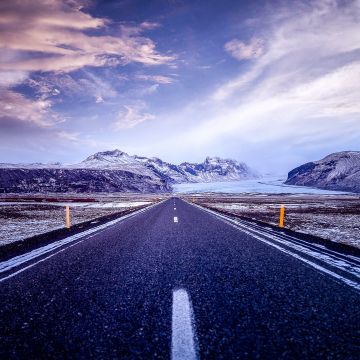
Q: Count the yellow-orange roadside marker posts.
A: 2